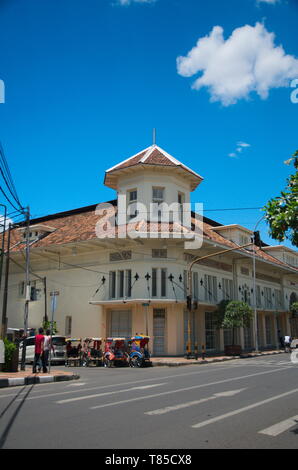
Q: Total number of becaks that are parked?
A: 4